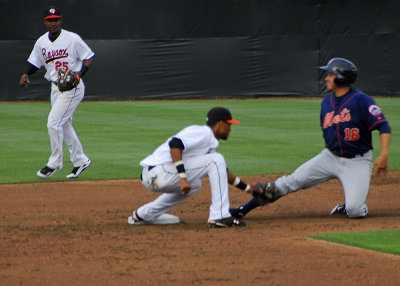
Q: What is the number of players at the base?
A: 2